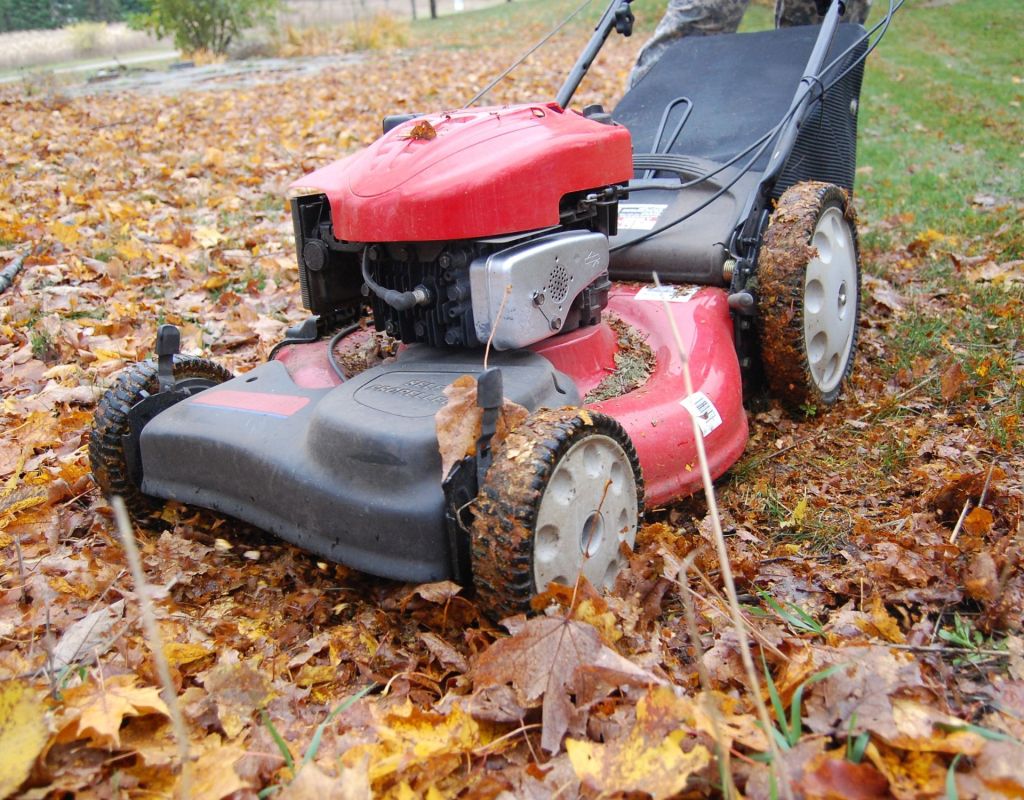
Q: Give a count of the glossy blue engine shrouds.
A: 0